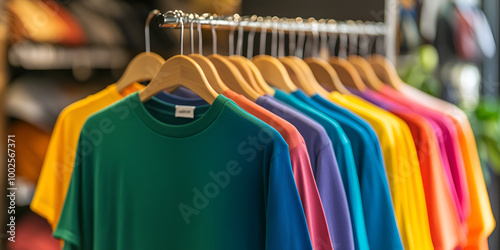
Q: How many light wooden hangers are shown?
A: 13